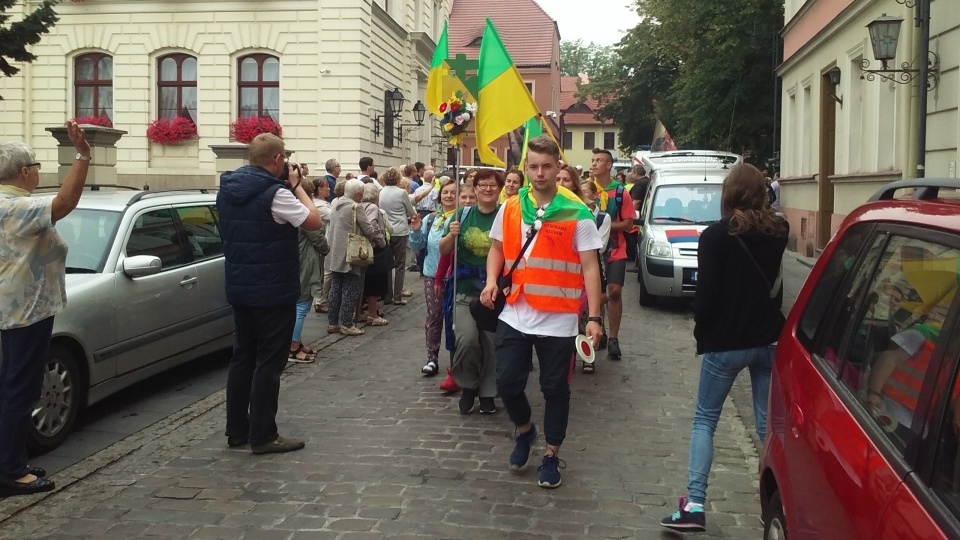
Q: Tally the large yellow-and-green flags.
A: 2